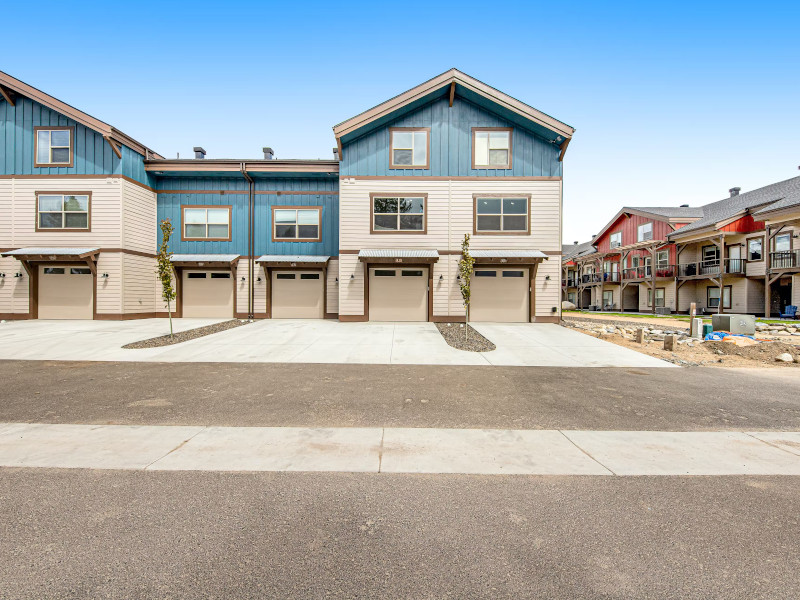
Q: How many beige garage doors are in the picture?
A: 5